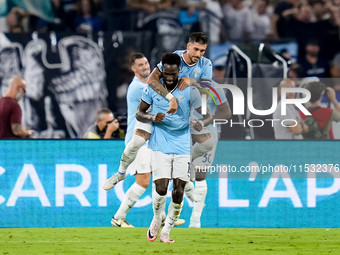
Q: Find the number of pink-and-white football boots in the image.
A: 2